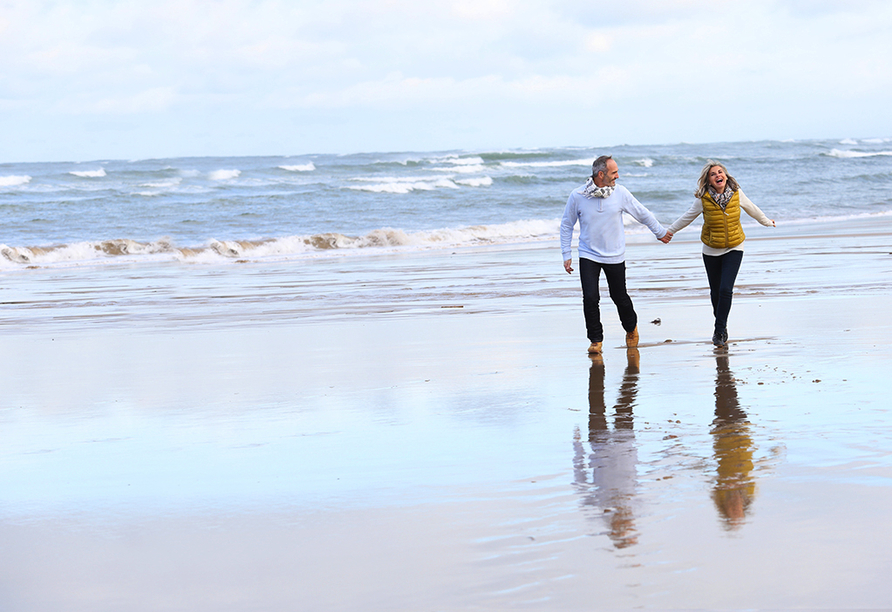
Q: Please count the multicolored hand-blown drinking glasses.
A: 0